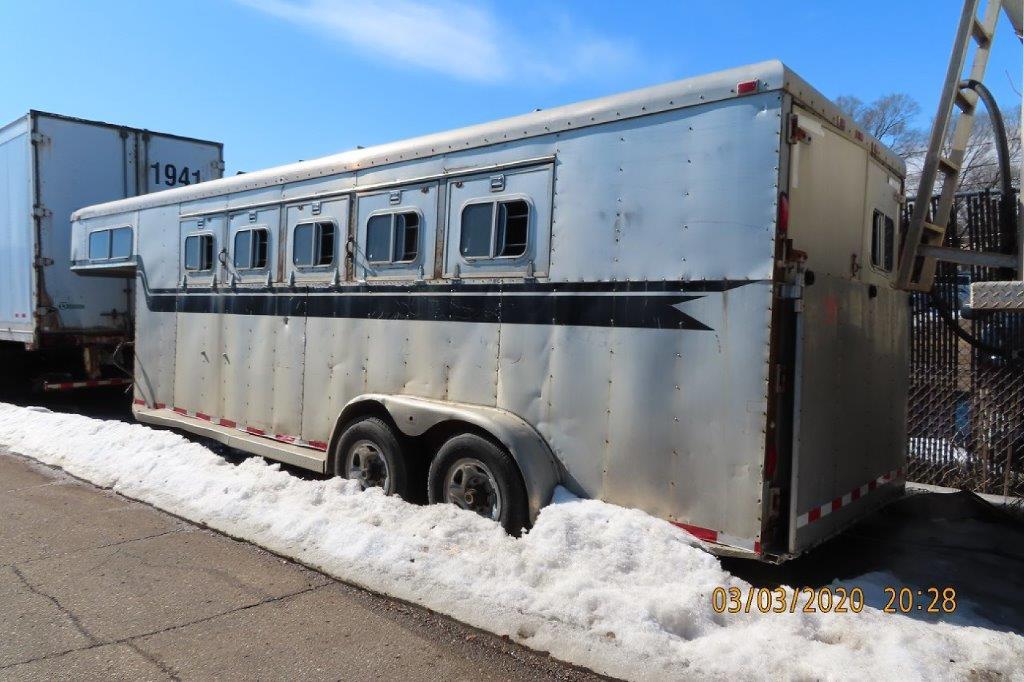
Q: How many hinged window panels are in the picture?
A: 5